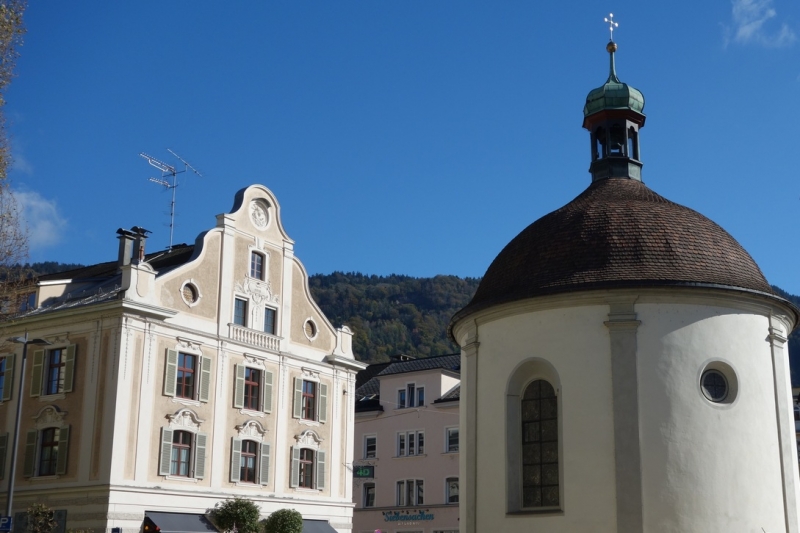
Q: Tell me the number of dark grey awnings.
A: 2